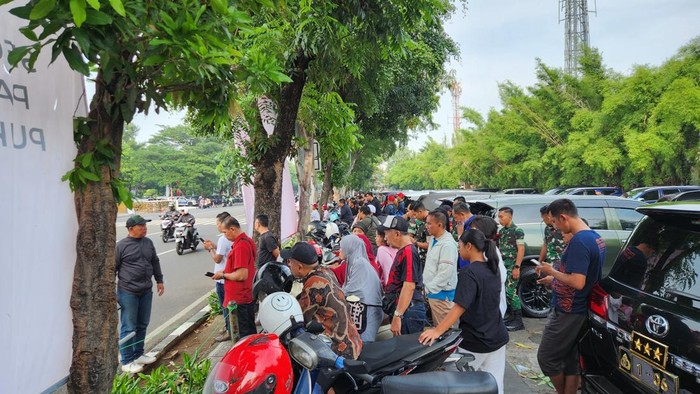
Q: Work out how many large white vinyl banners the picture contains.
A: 1